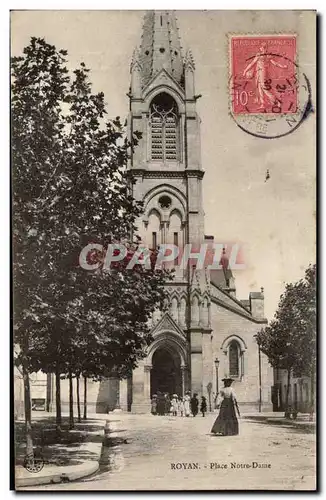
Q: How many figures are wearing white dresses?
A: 3